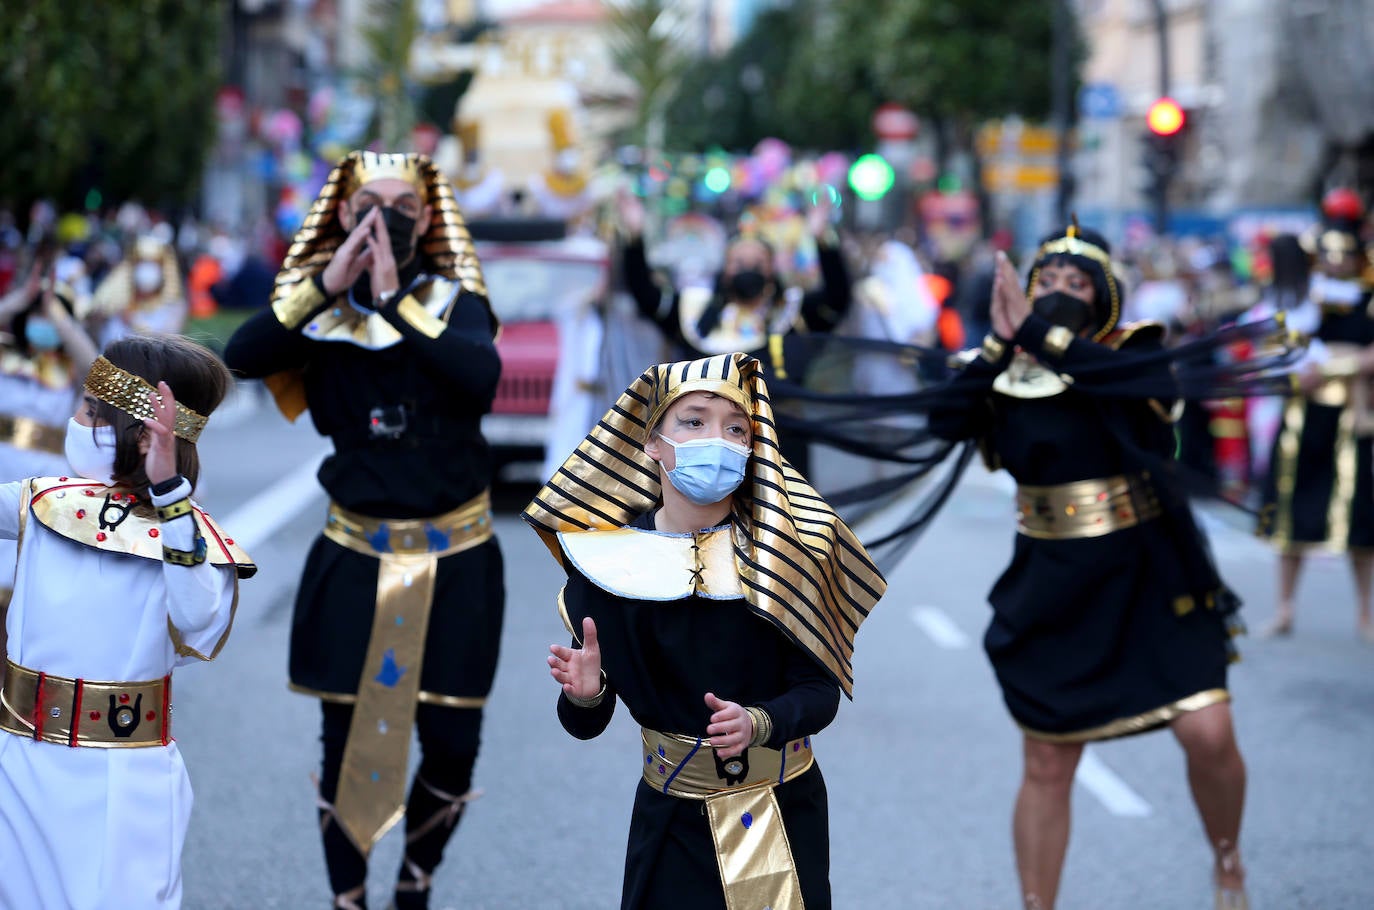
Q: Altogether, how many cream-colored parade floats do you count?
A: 1